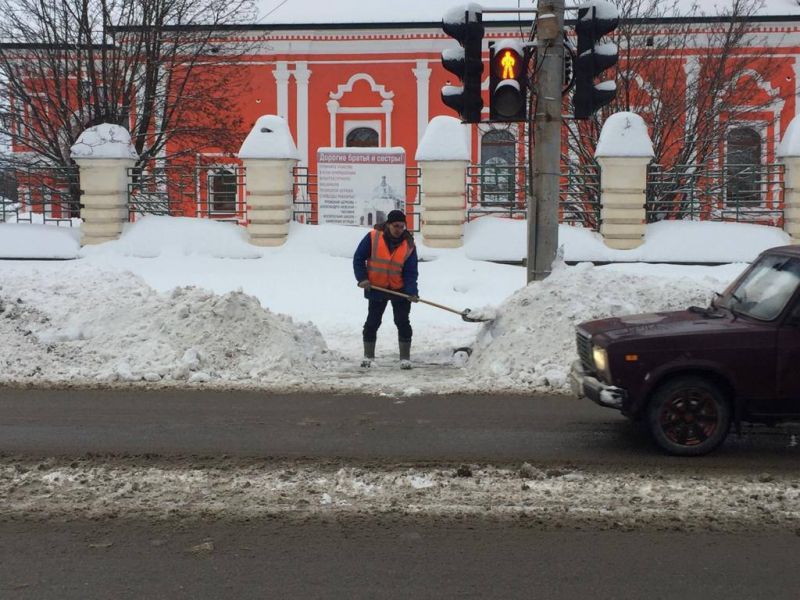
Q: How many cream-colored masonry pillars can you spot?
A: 5